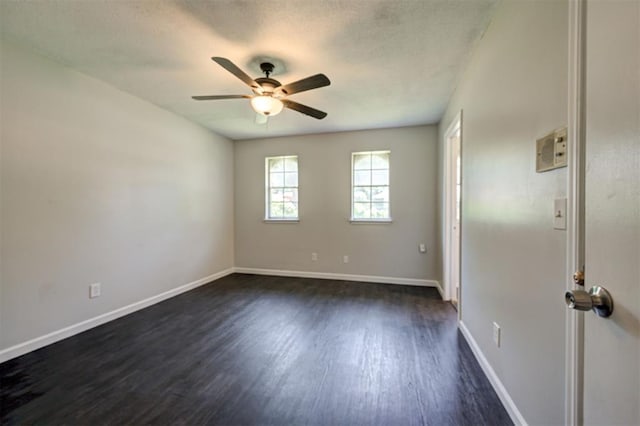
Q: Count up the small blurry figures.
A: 0